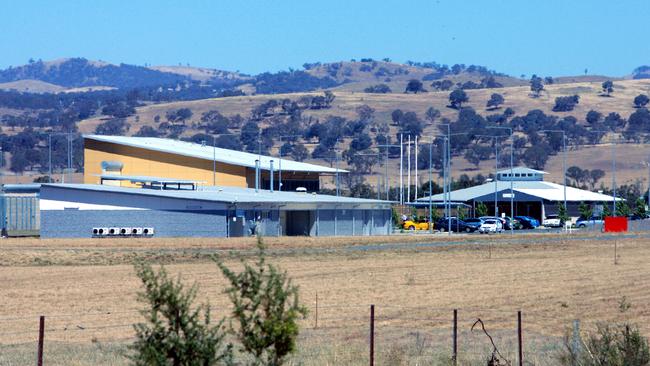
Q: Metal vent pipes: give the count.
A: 2